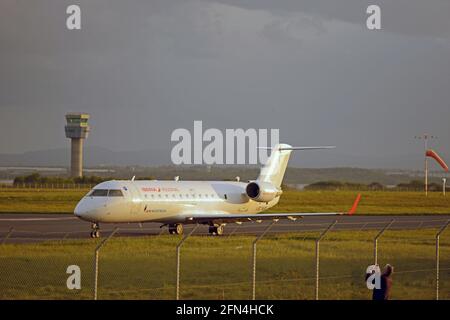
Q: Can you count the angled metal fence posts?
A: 6